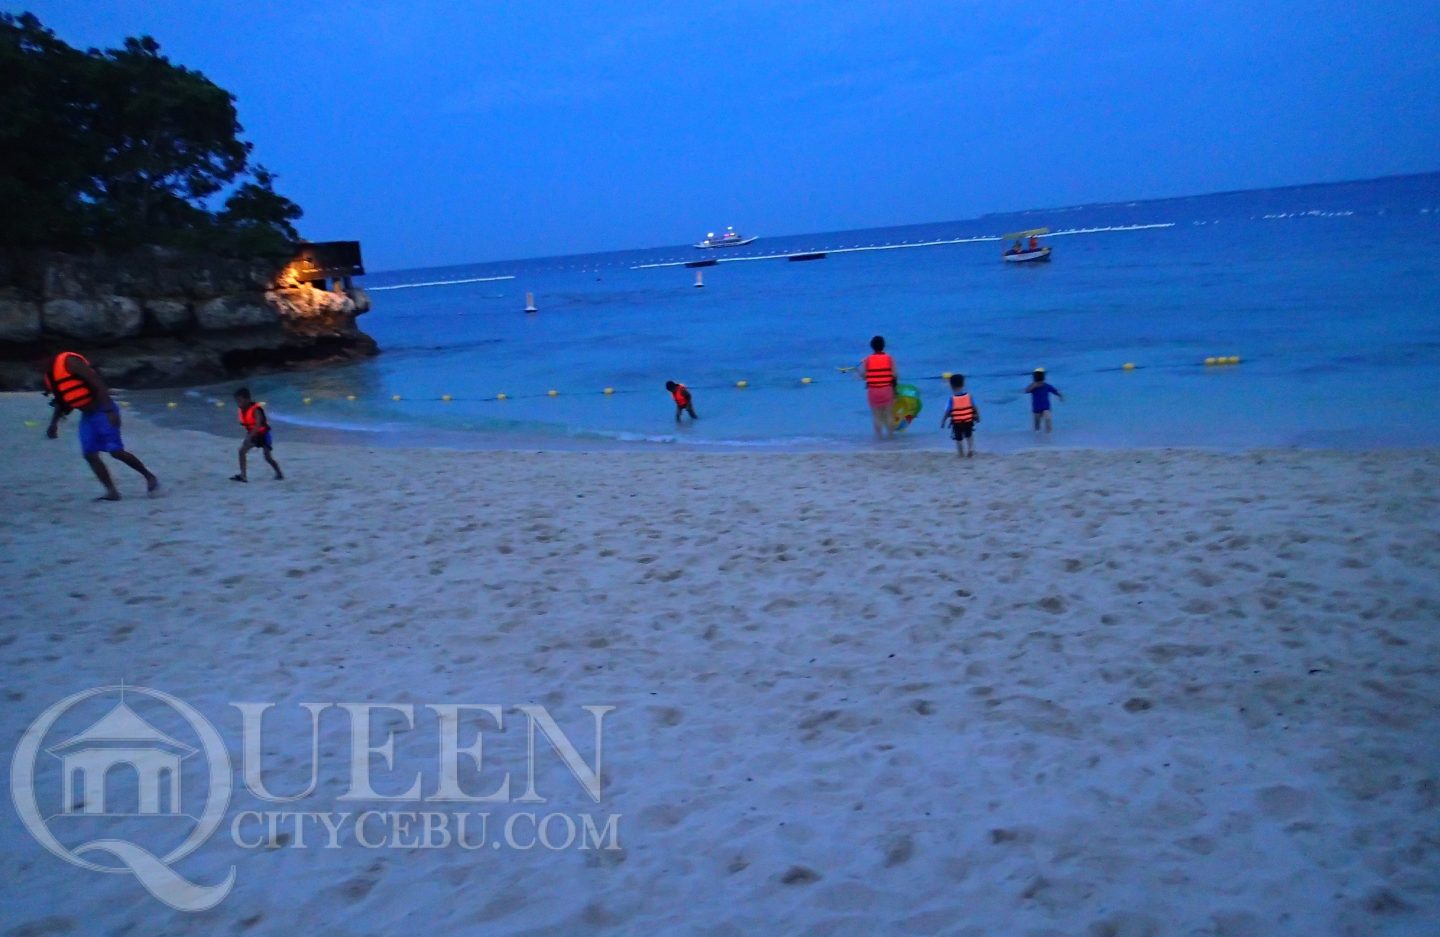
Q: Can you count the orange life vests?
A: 5